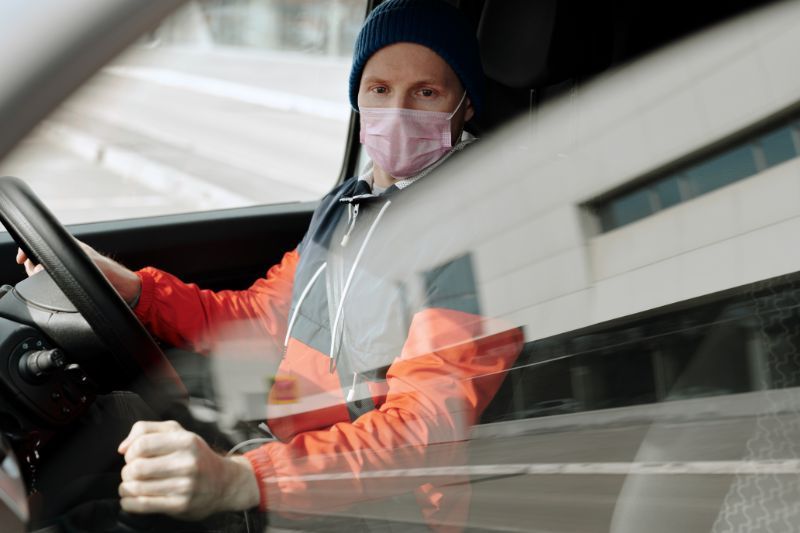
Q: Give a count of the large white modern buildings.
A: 1